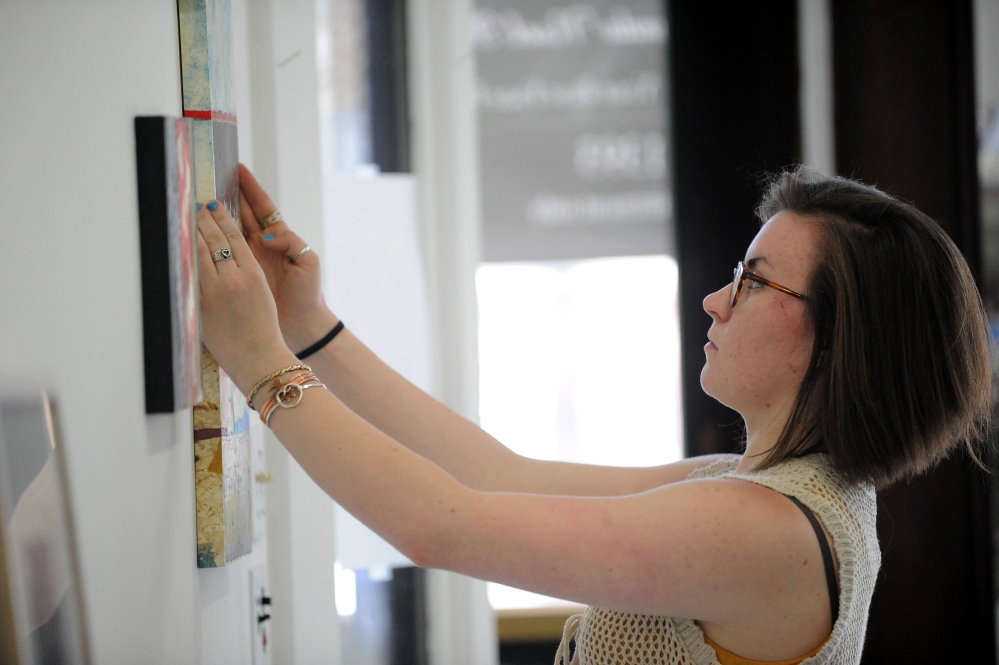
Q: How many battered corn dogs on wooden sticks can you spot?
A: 0